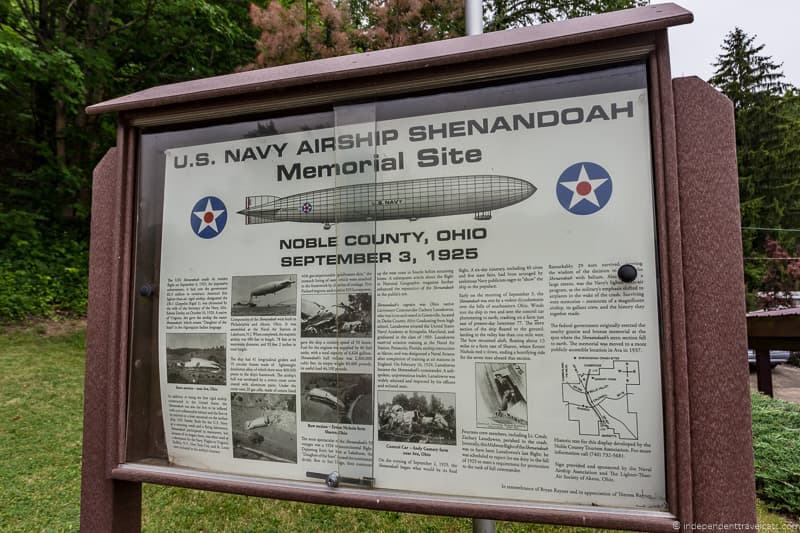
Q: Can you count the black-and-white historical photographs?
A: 7